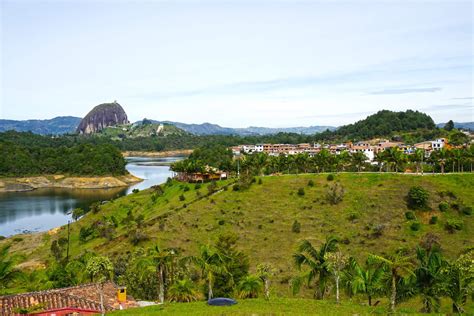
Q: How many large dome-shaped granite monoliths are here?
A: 1